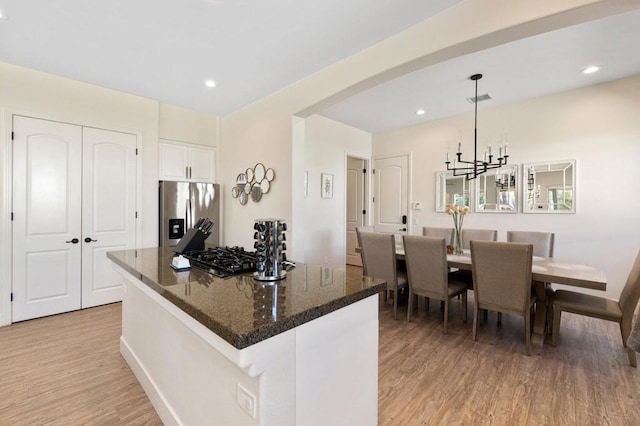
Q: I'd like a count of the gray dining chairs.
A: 8